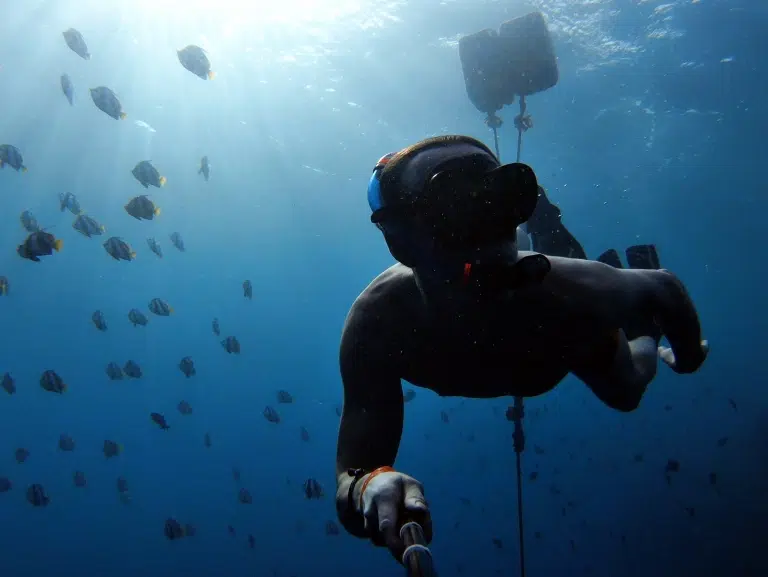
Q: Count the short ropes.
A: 2